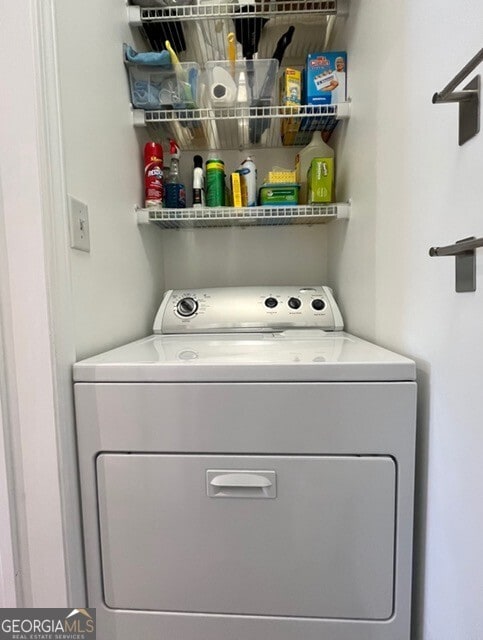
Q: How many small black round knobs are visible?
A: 3